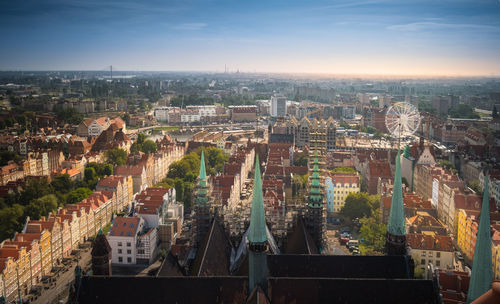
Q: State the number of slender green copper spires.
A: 5